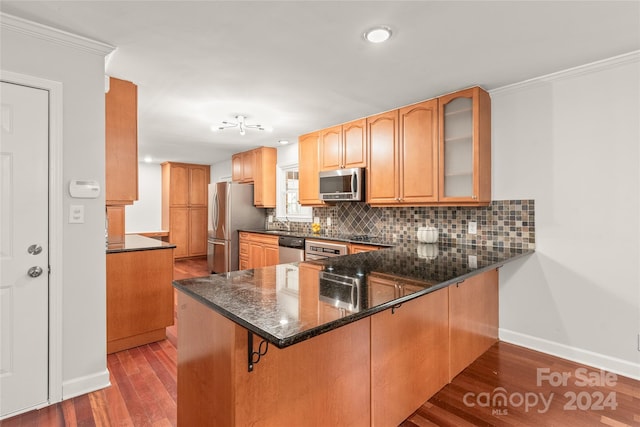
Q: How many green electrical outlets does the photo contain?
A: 0